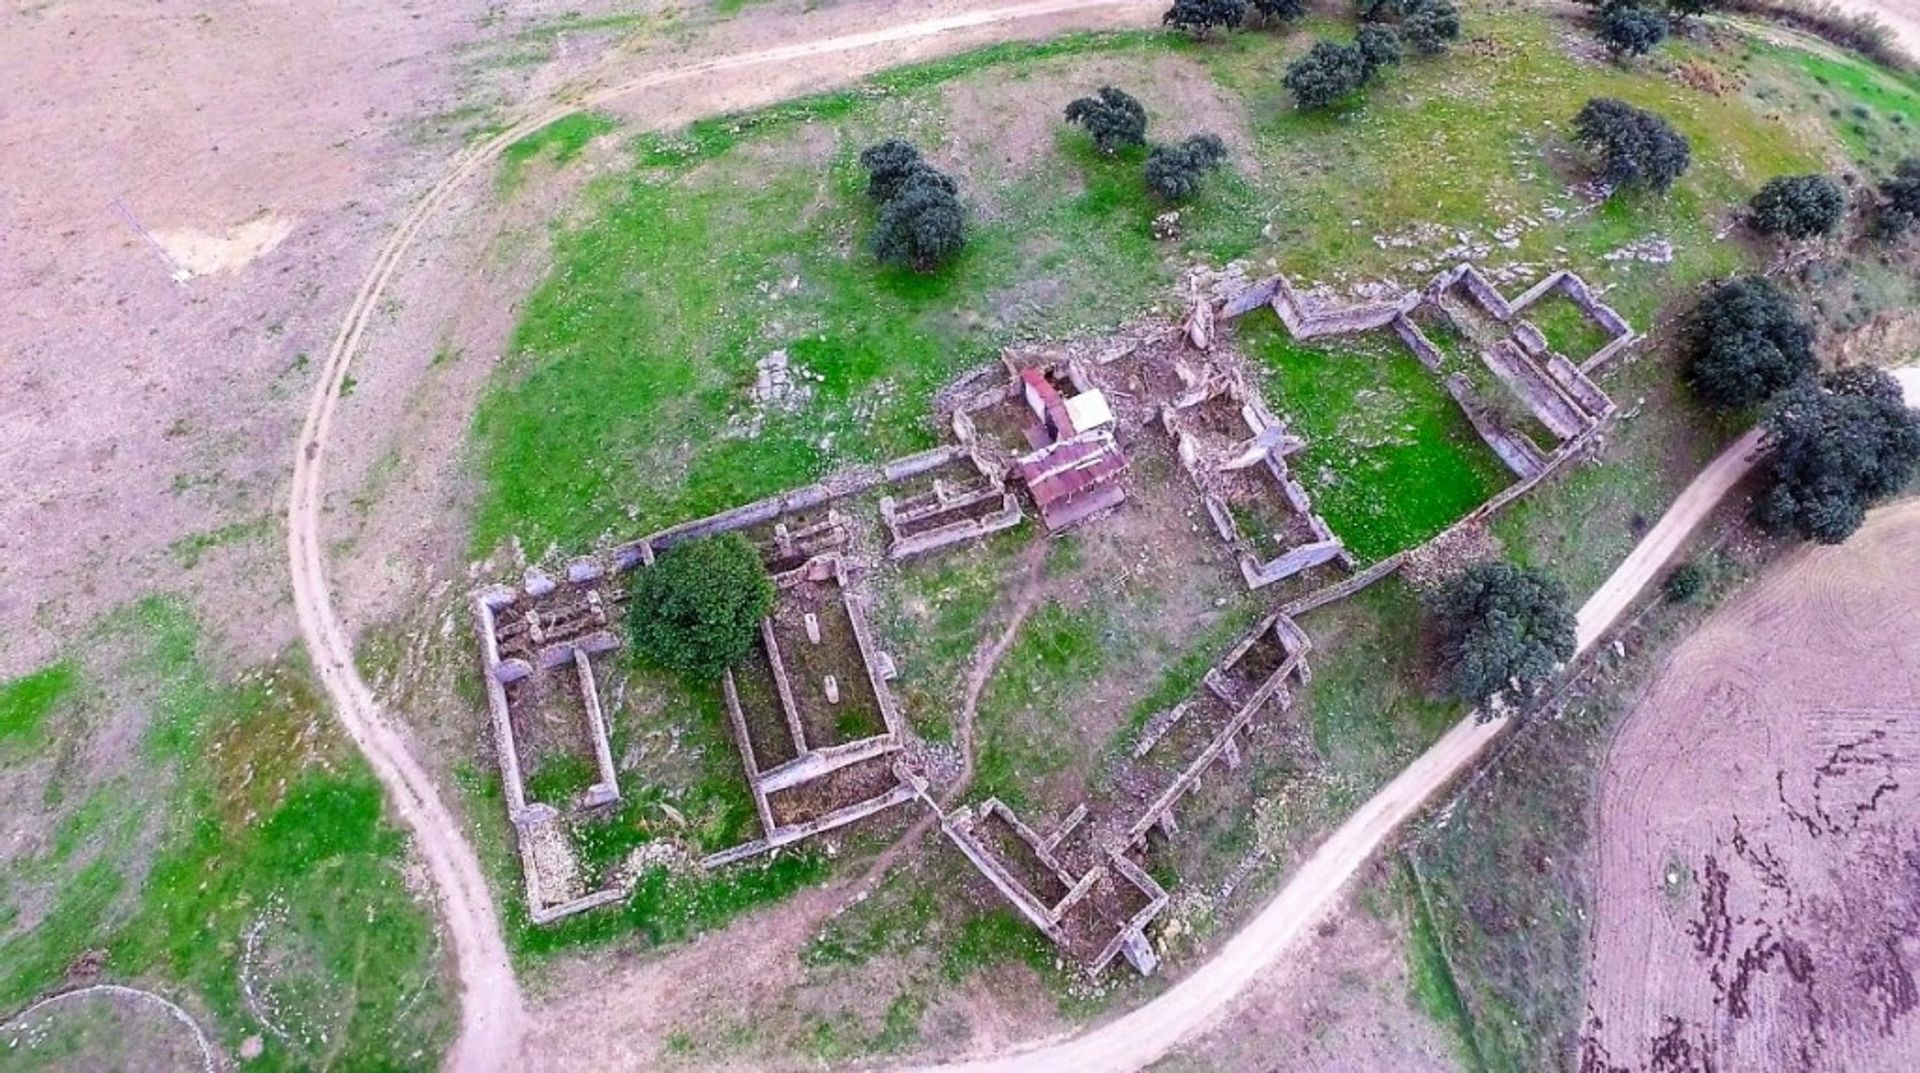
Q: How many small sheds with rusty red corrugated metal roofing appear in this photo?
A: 1